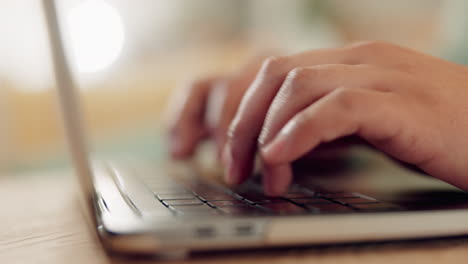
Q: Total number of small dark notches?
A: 2